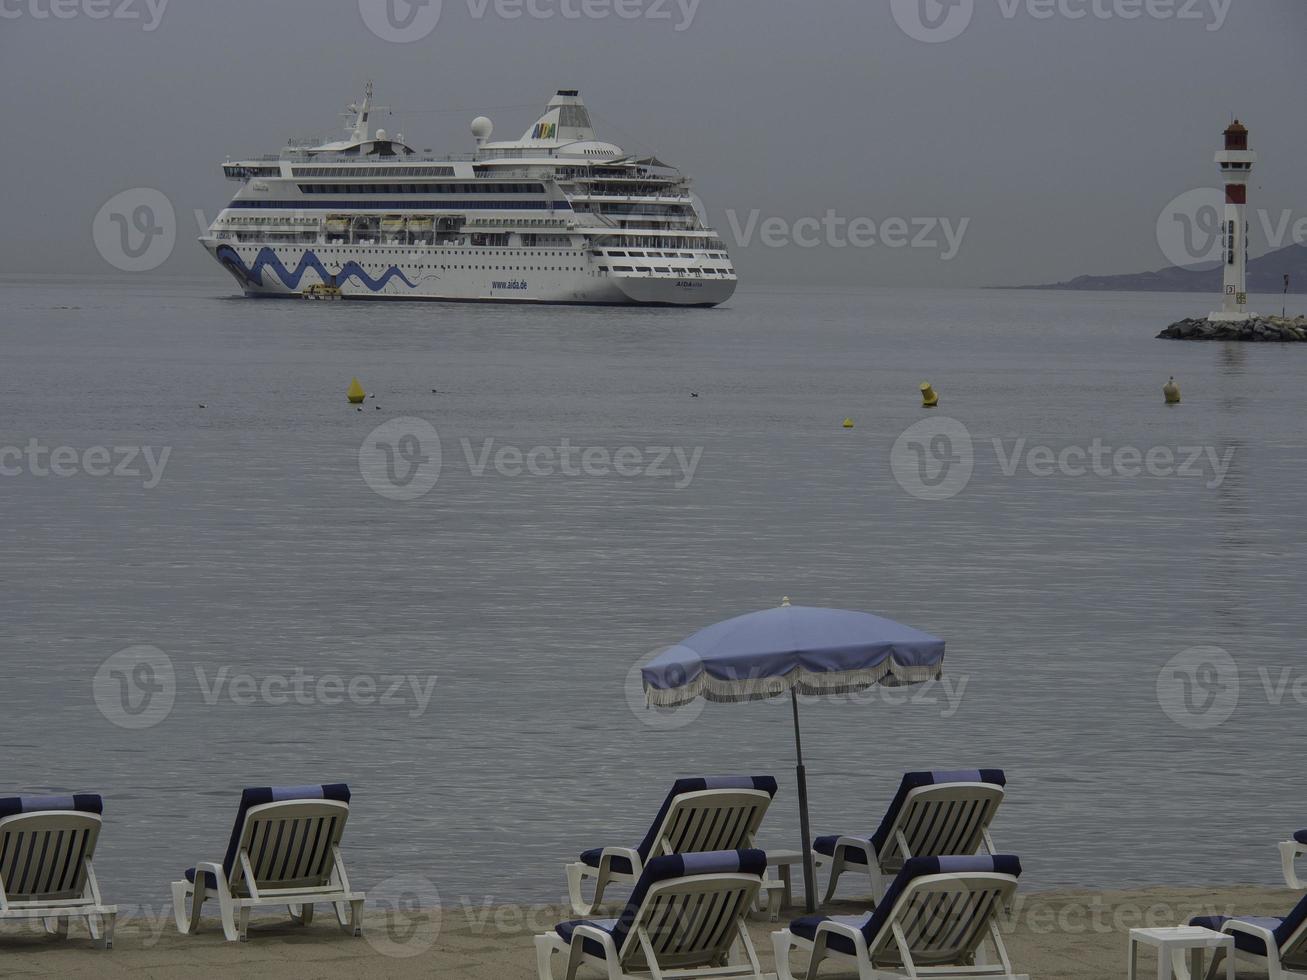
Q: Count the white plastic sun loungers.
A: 8